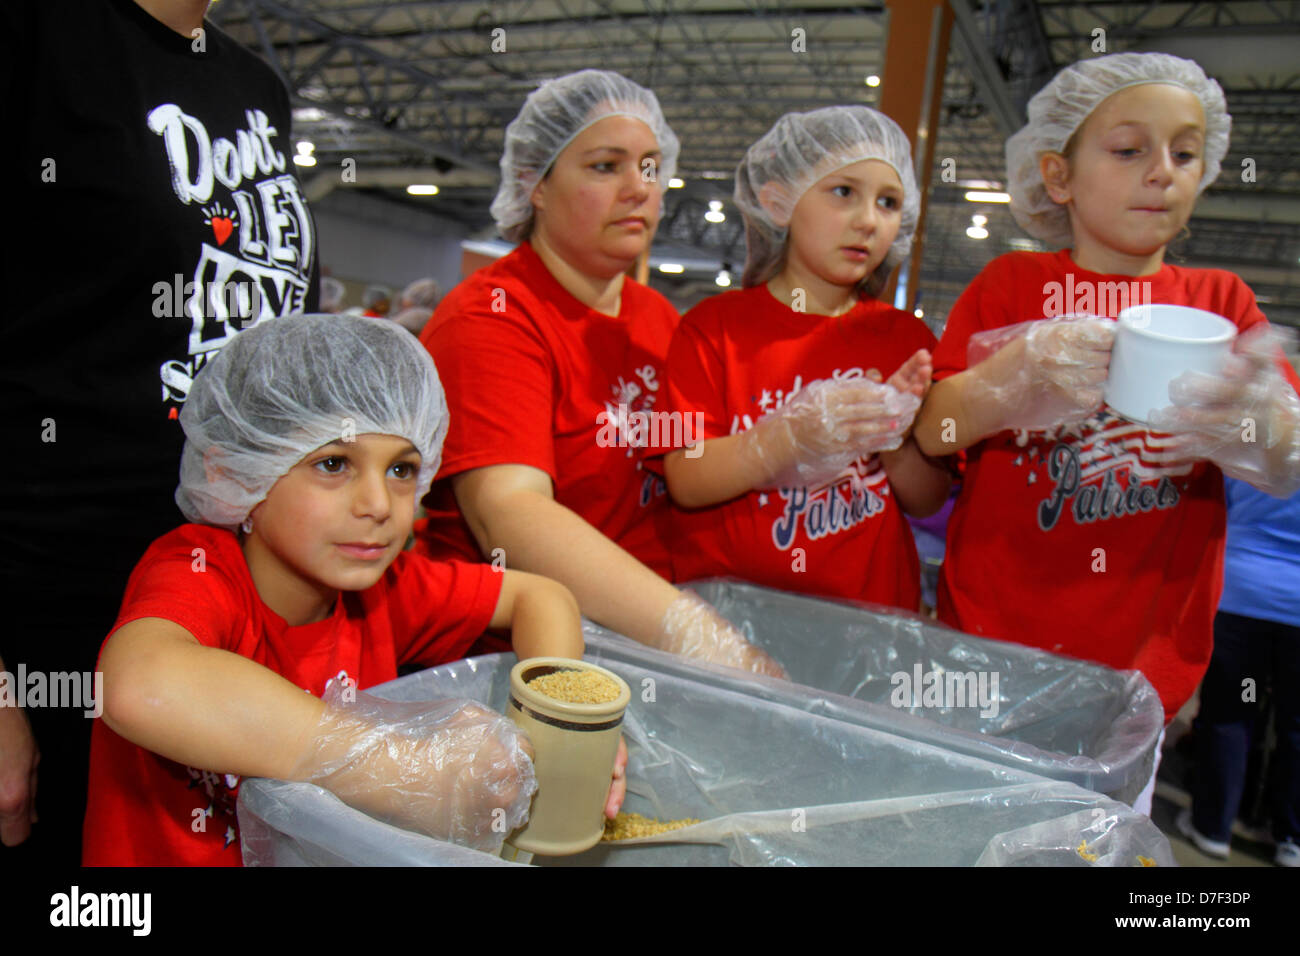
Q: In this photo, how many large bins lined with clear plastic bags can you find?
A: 2